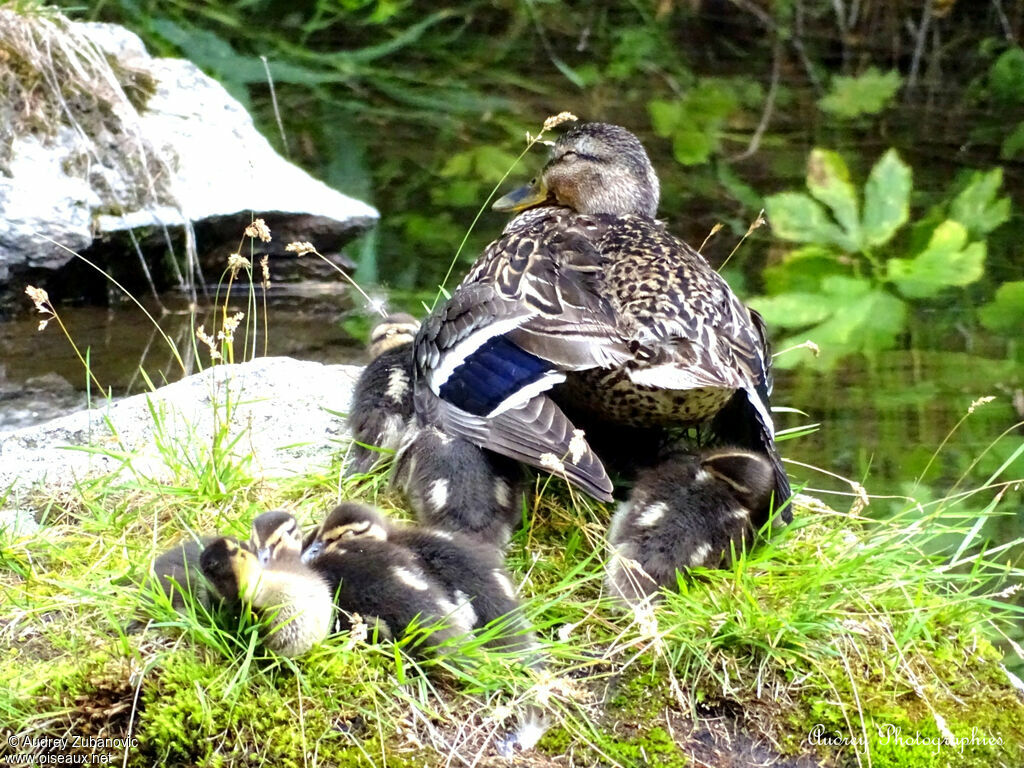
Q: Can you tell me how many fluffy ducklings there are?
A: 7